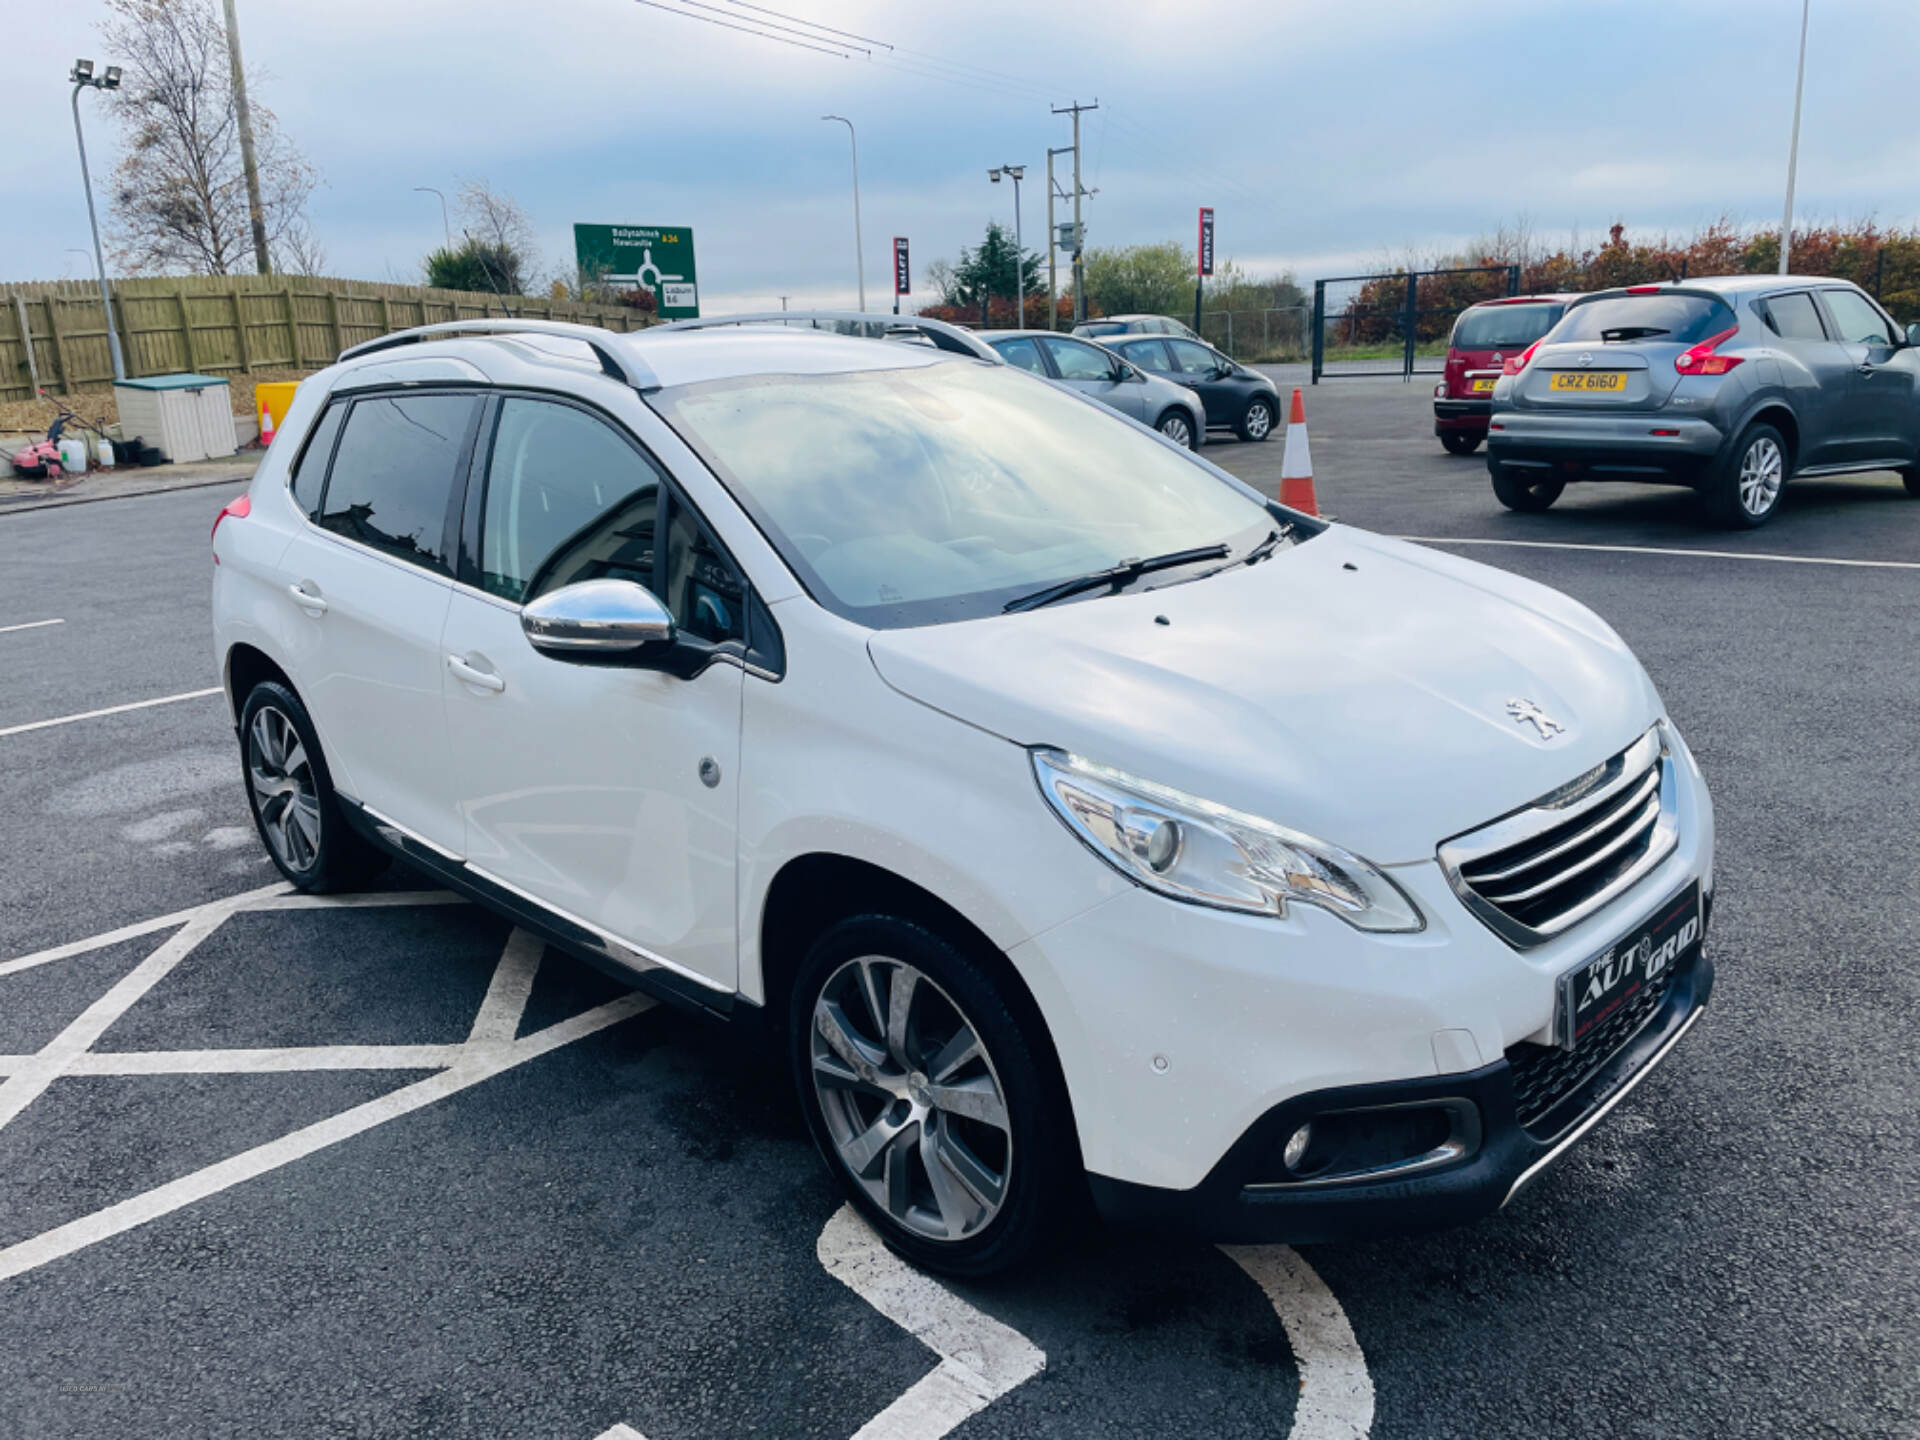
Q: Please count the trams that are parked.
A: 0